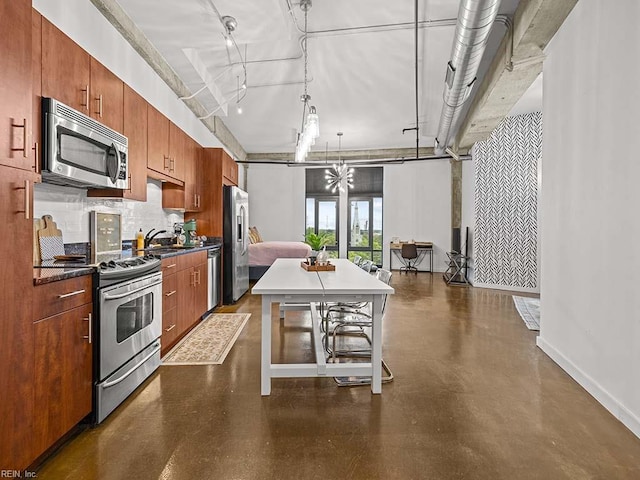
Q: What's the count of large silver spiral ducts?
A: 1